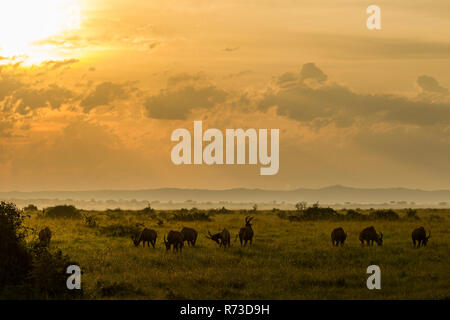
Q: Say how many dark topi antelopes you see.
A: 9